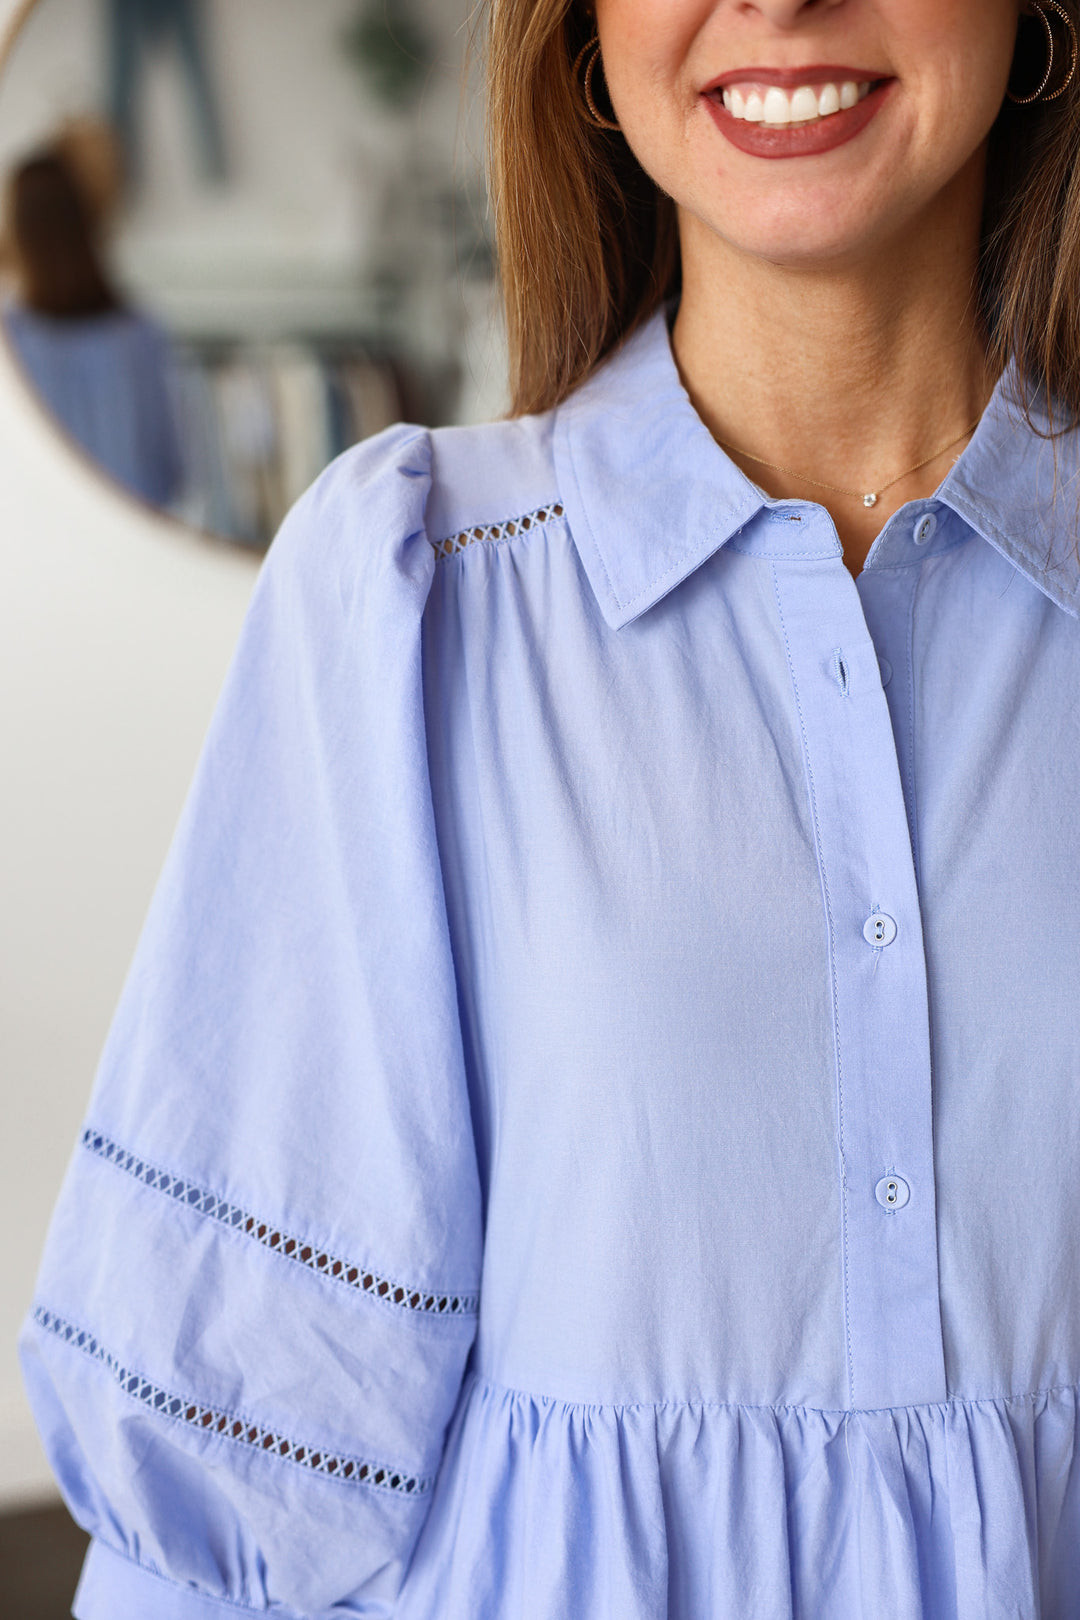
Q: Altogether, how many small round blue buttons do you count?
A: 4